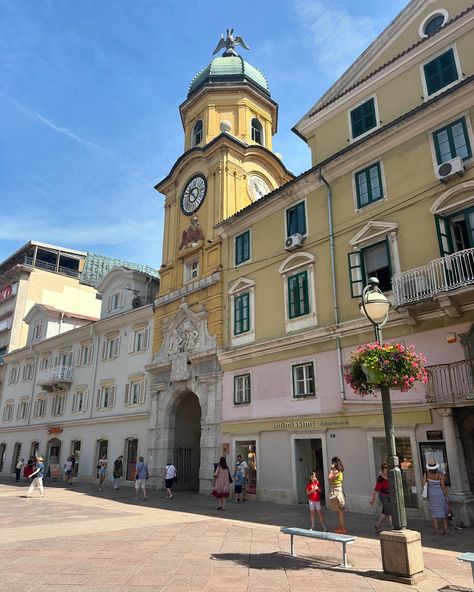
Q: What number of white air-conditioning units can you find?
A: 2